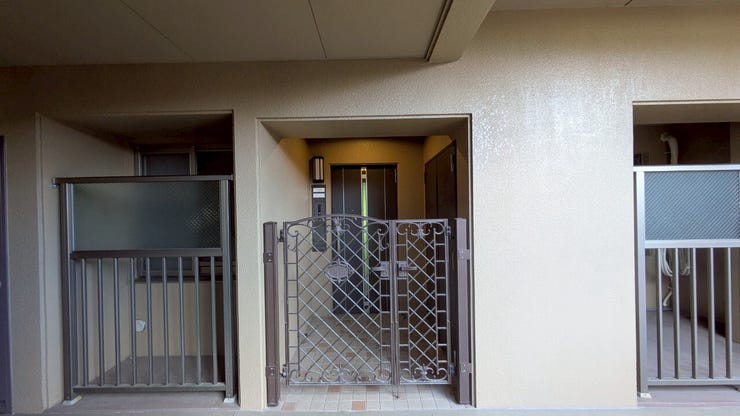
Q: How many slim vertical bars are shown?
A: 14